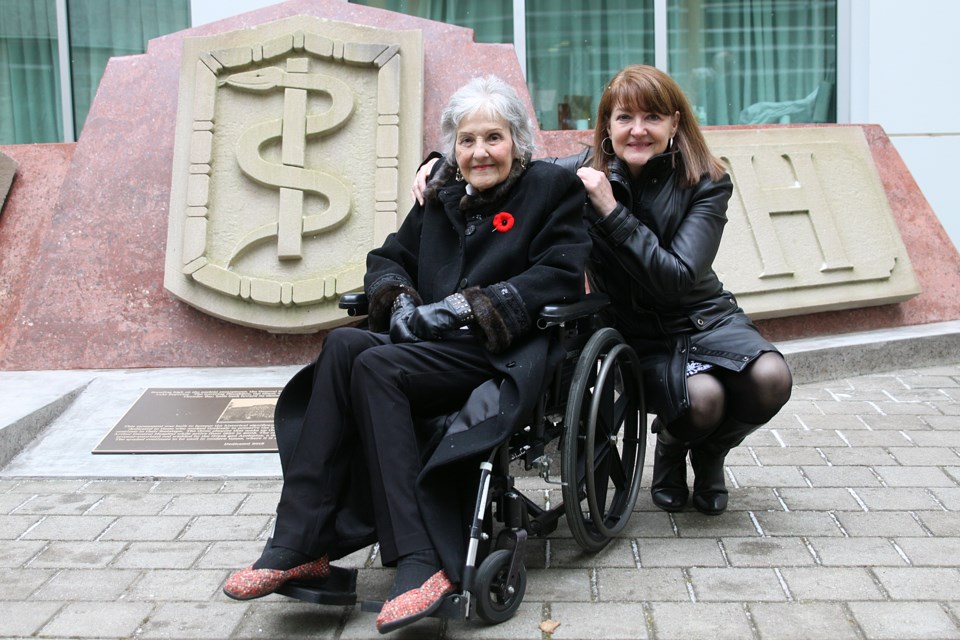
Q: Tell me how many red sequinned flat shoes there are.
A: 2